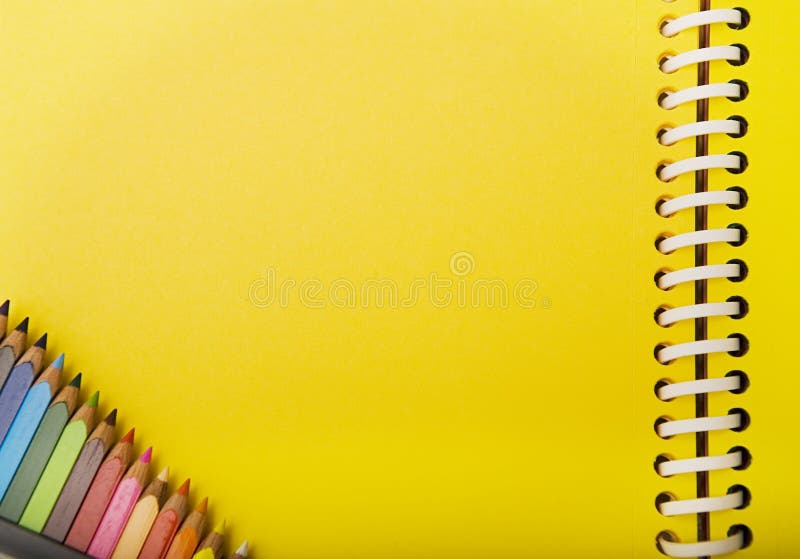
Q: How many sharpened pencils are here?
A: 14